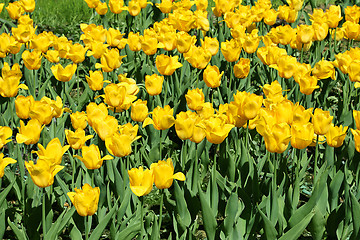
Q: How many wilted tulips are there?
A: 0